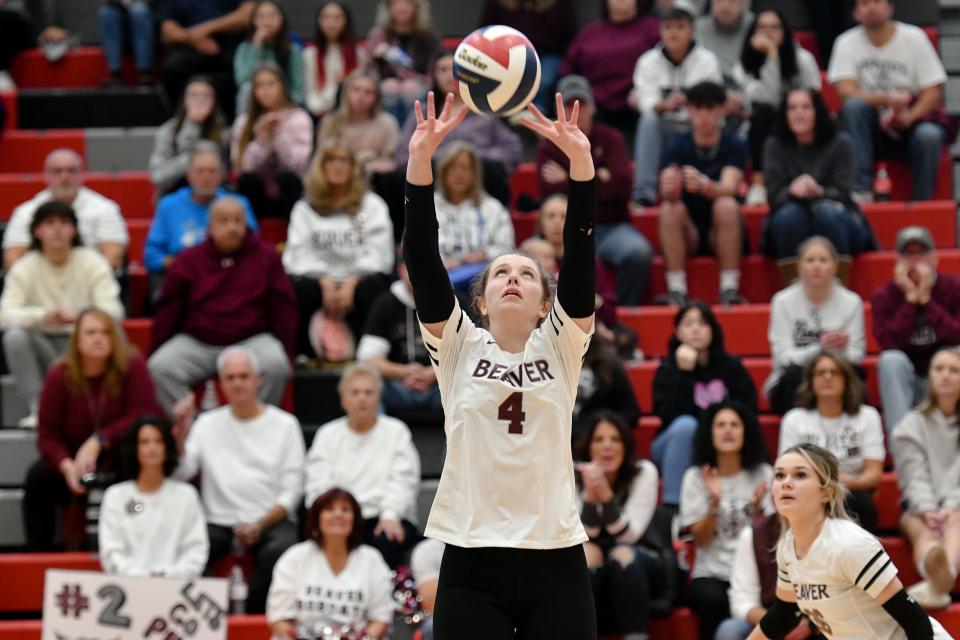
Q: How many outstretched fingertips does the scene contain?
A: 8